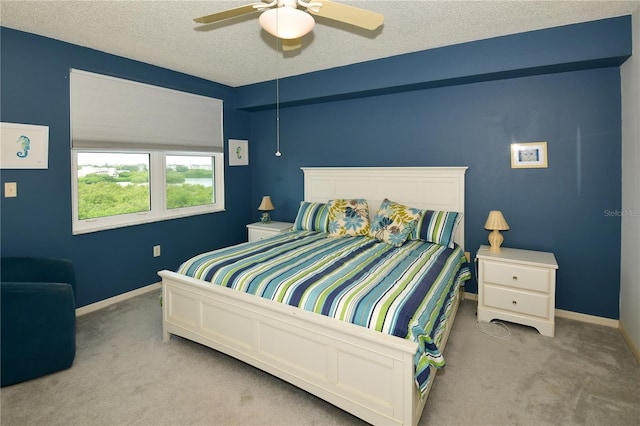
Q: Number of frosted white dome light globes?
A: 1